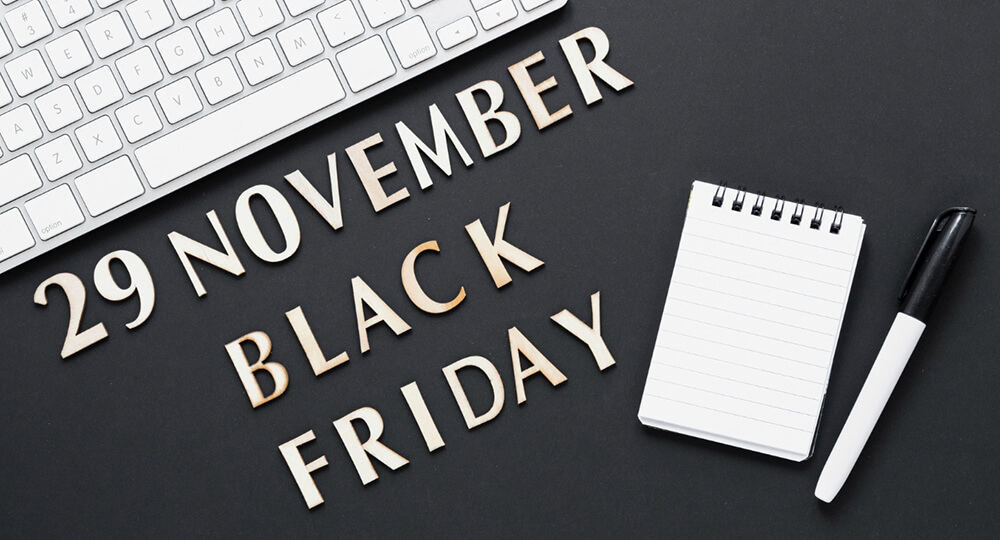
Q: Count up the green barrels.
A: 0